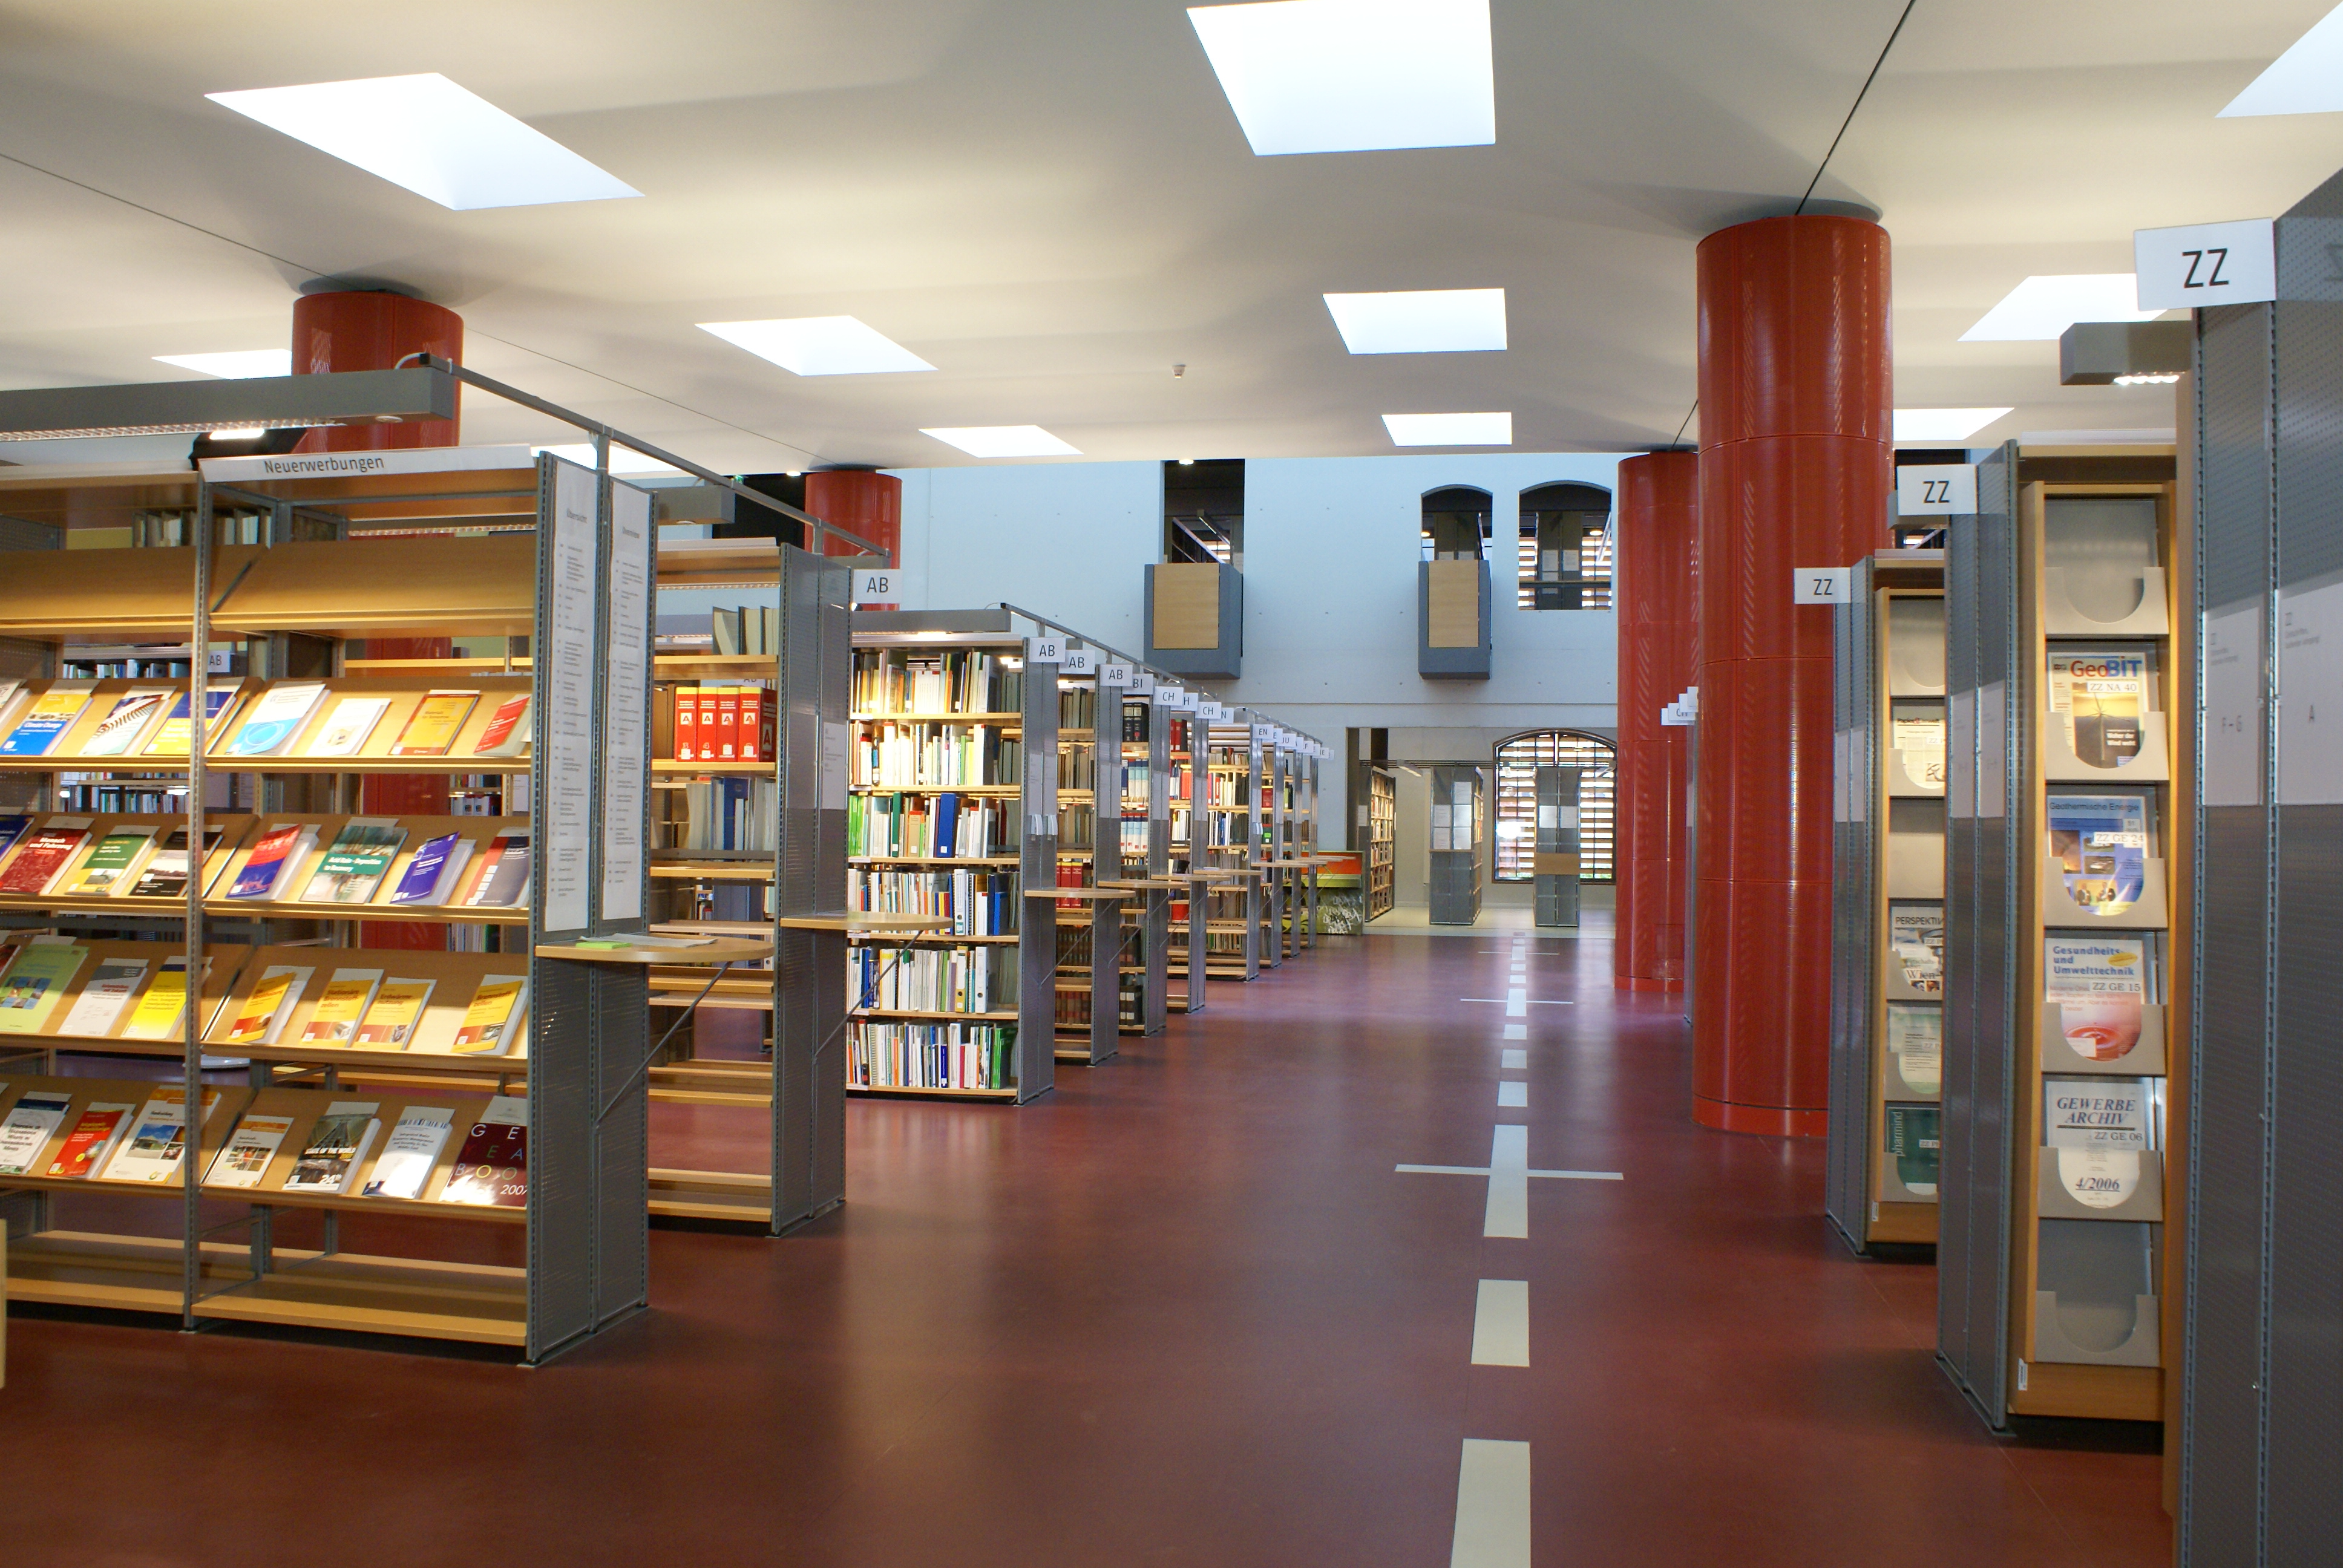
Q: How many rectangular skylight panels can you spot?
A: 11